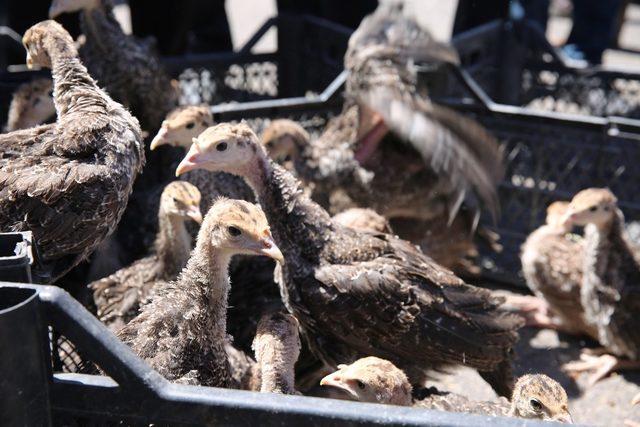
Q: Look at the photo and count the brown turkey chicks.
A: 15